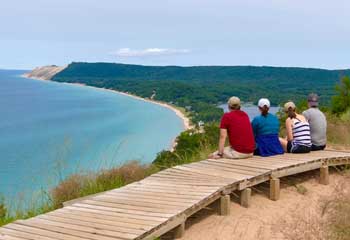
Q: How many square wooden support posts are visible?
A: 5